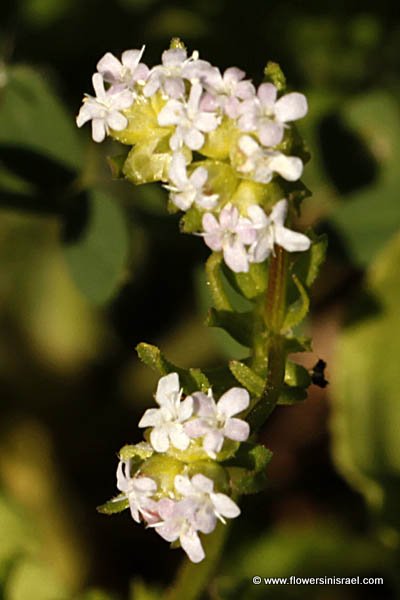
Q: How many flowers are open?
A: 15